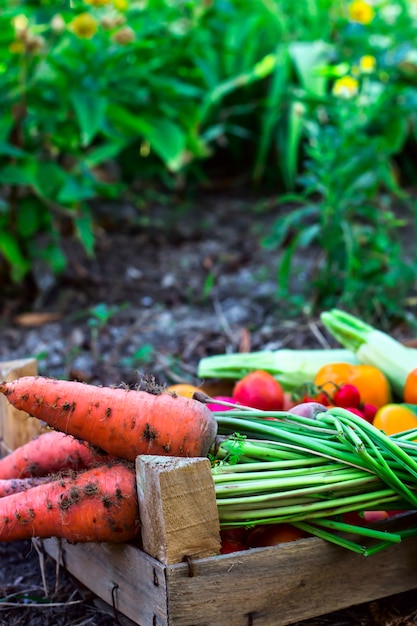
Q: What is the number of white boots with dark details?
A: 0